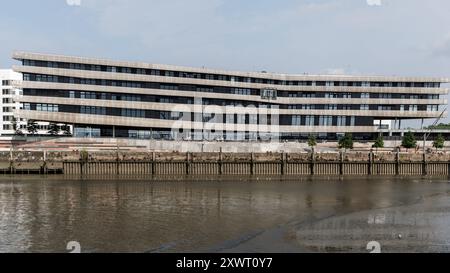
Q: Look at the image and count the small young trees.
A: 5